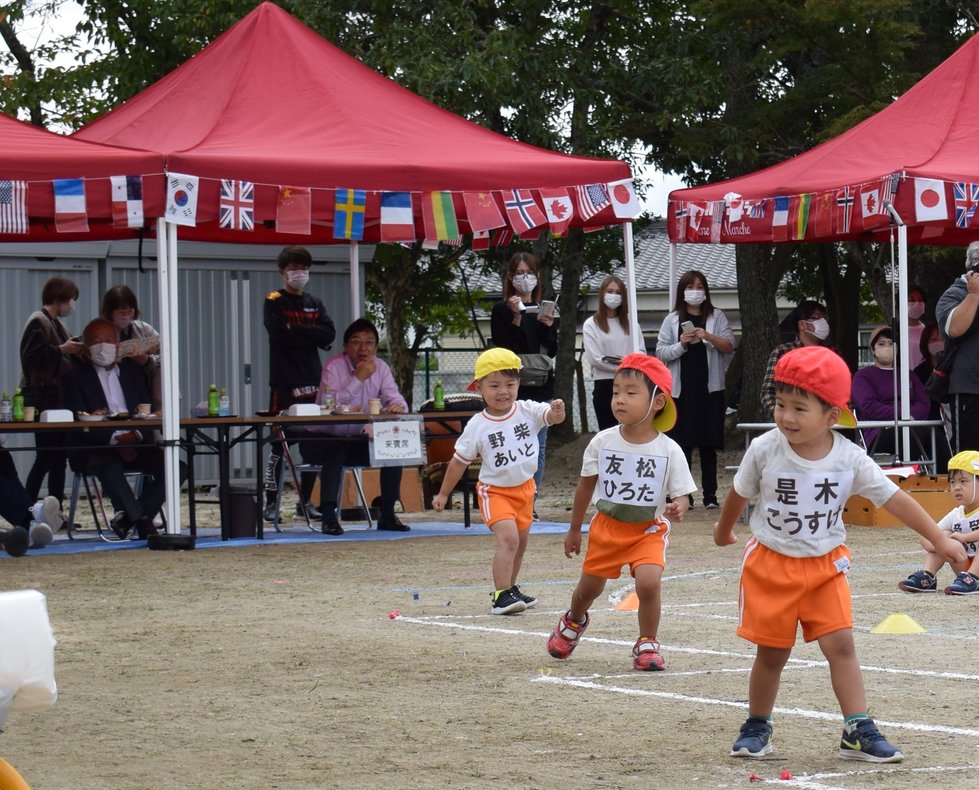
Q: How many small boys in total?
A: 4